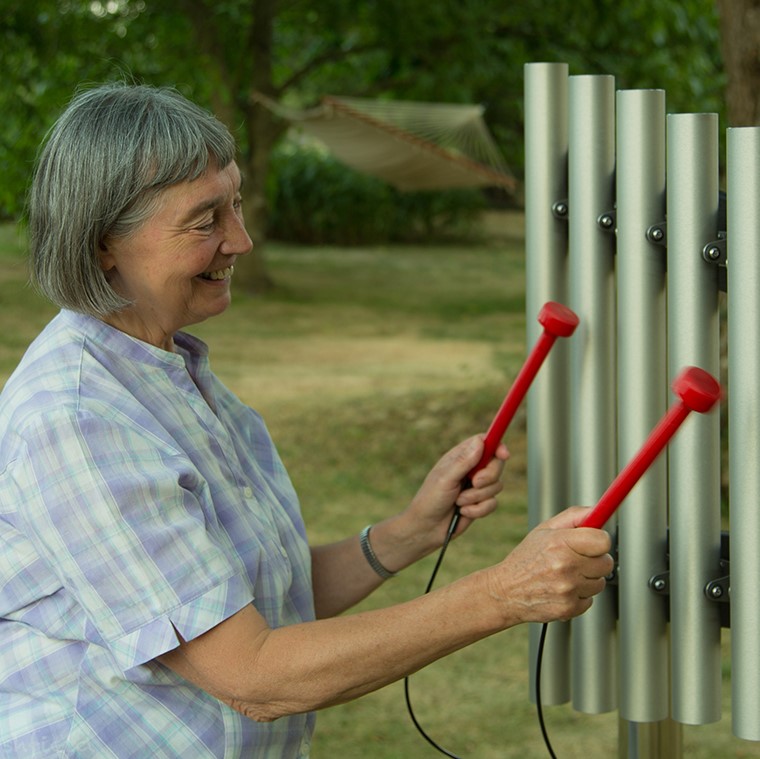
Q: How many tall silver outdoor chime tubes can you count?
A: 5